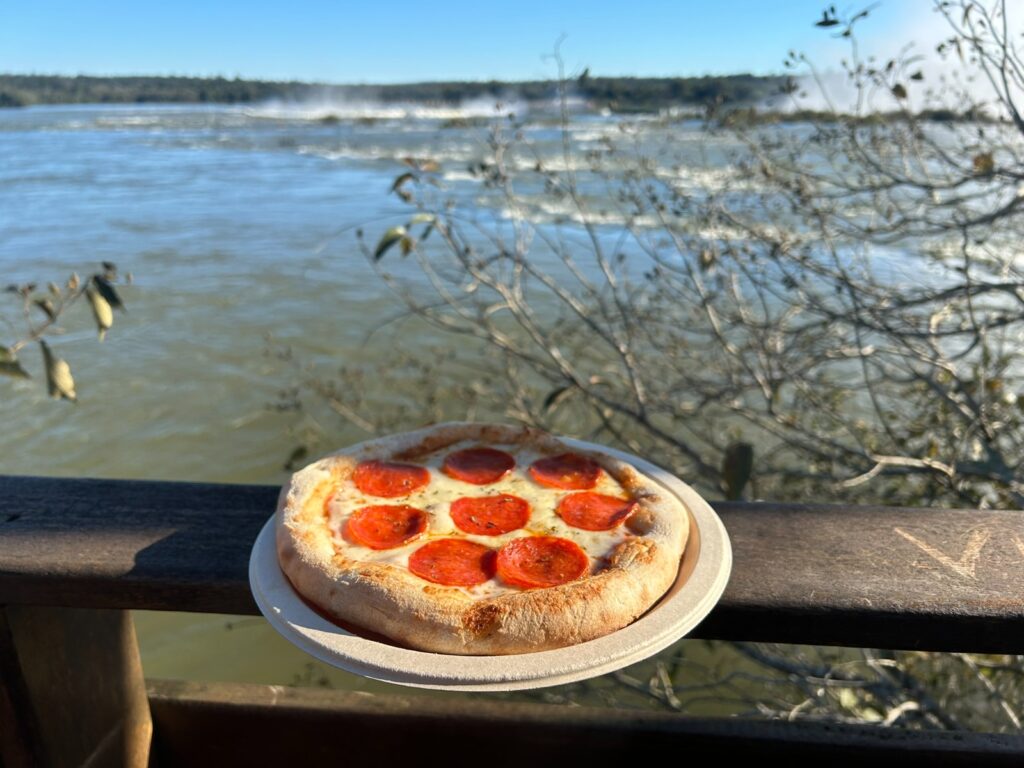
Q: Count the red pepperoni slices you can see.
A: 8